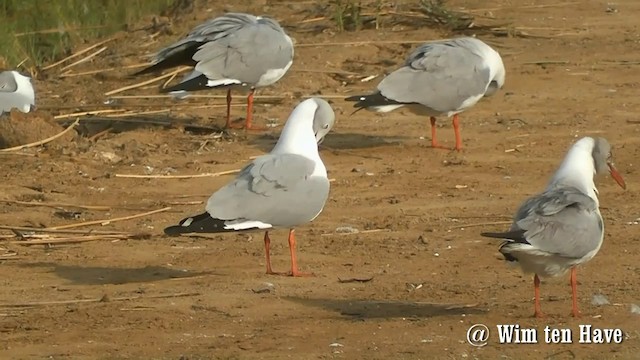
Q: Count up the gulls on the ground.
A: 5